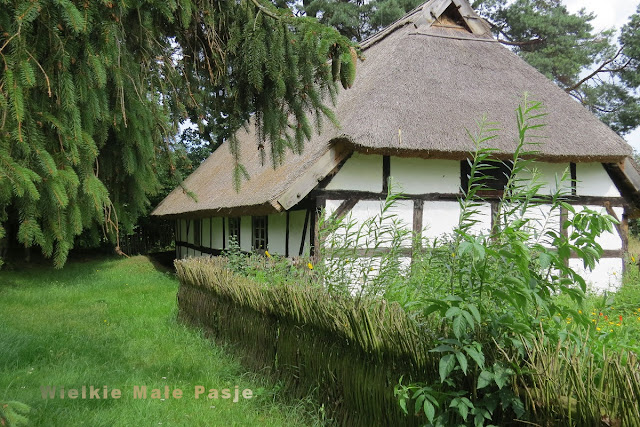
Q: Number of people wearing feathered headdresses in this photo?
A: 0